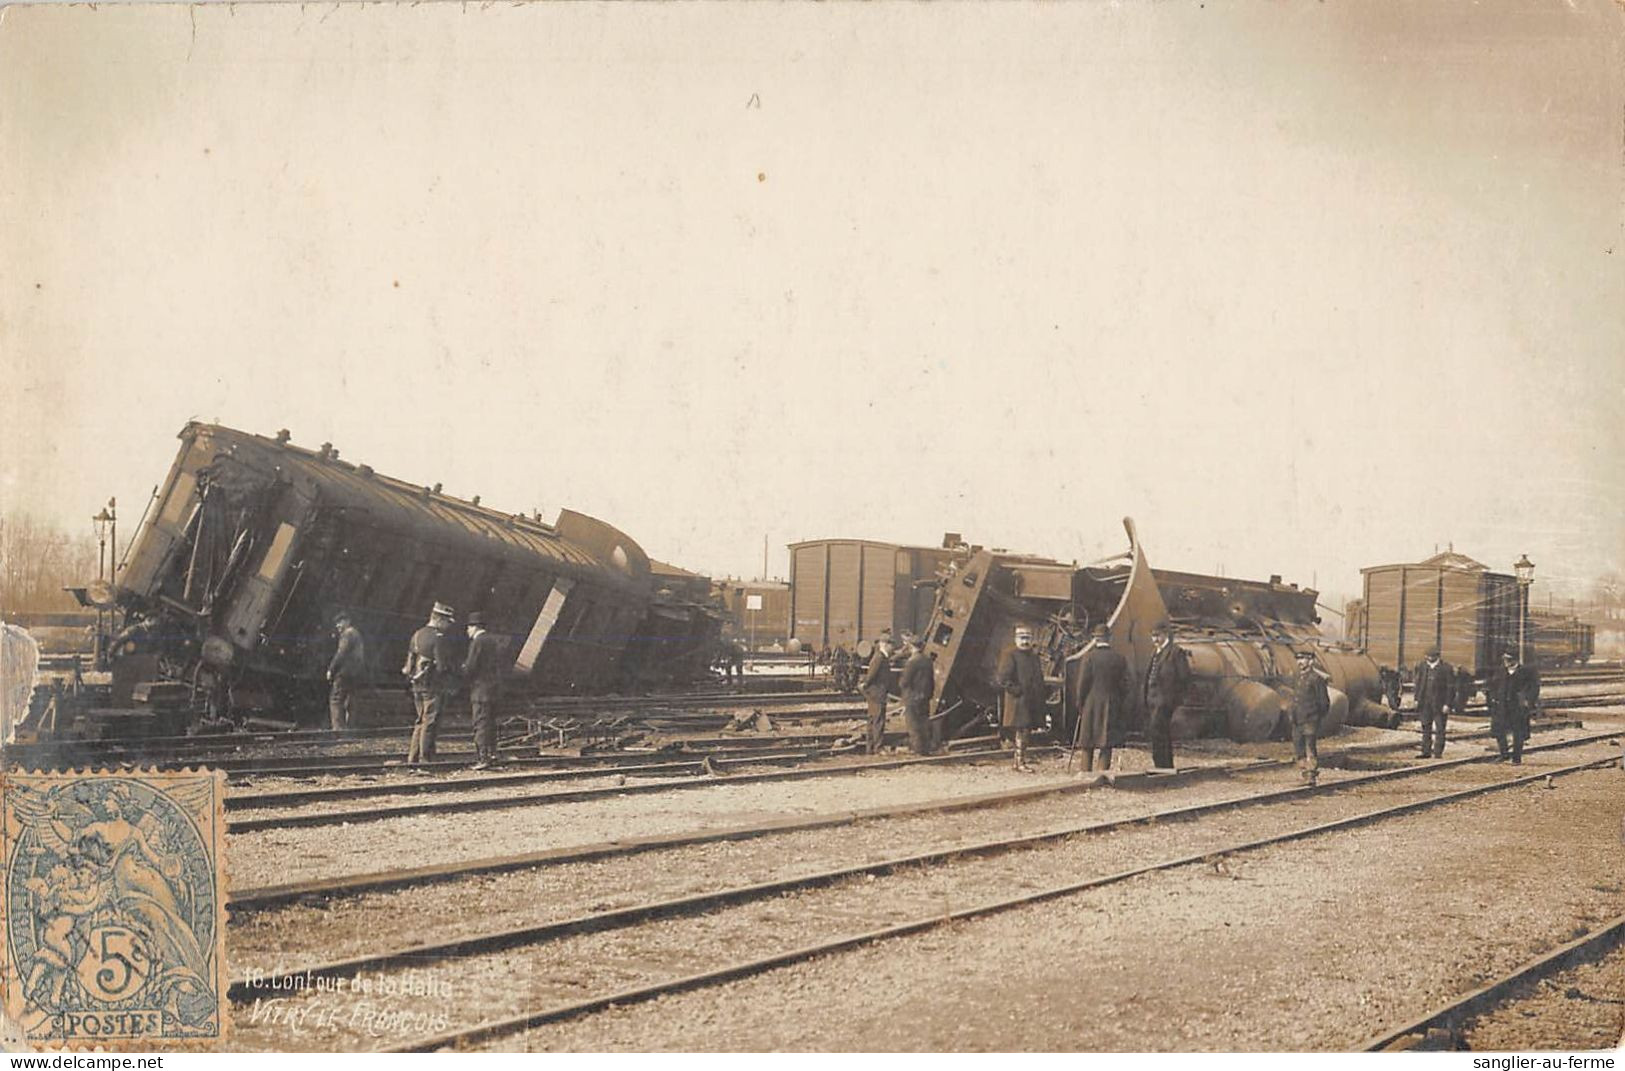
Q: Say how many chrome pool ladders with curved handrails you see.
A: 0